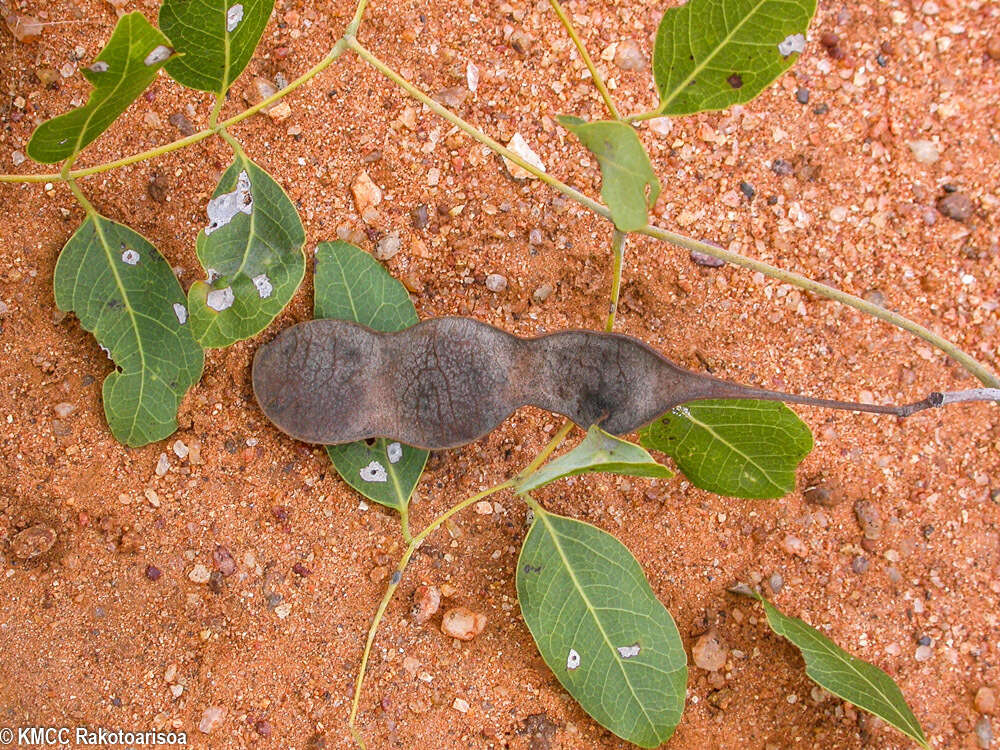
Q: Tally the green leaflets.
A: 11